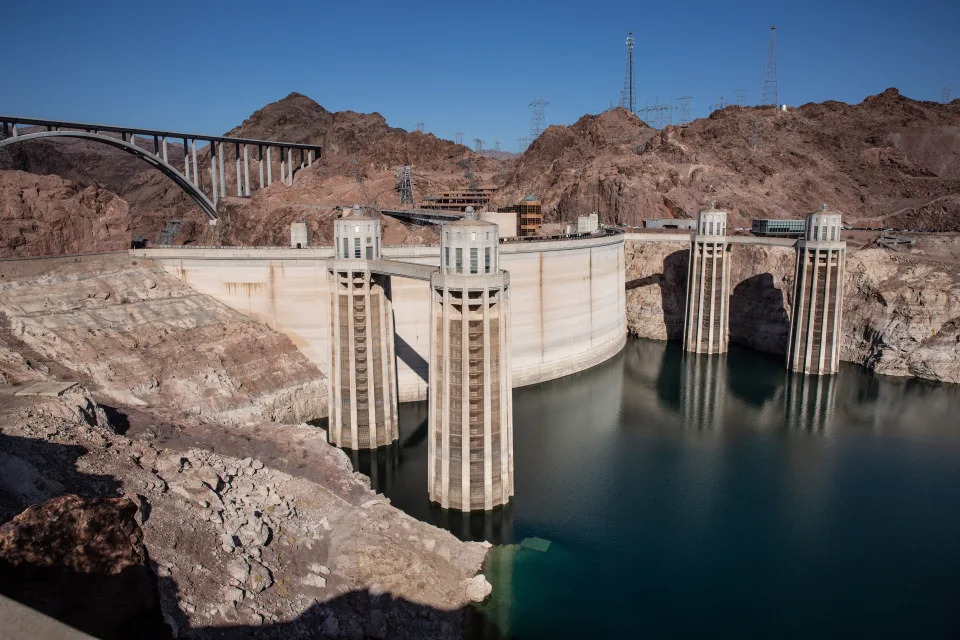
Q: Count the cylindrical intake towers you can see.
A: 4